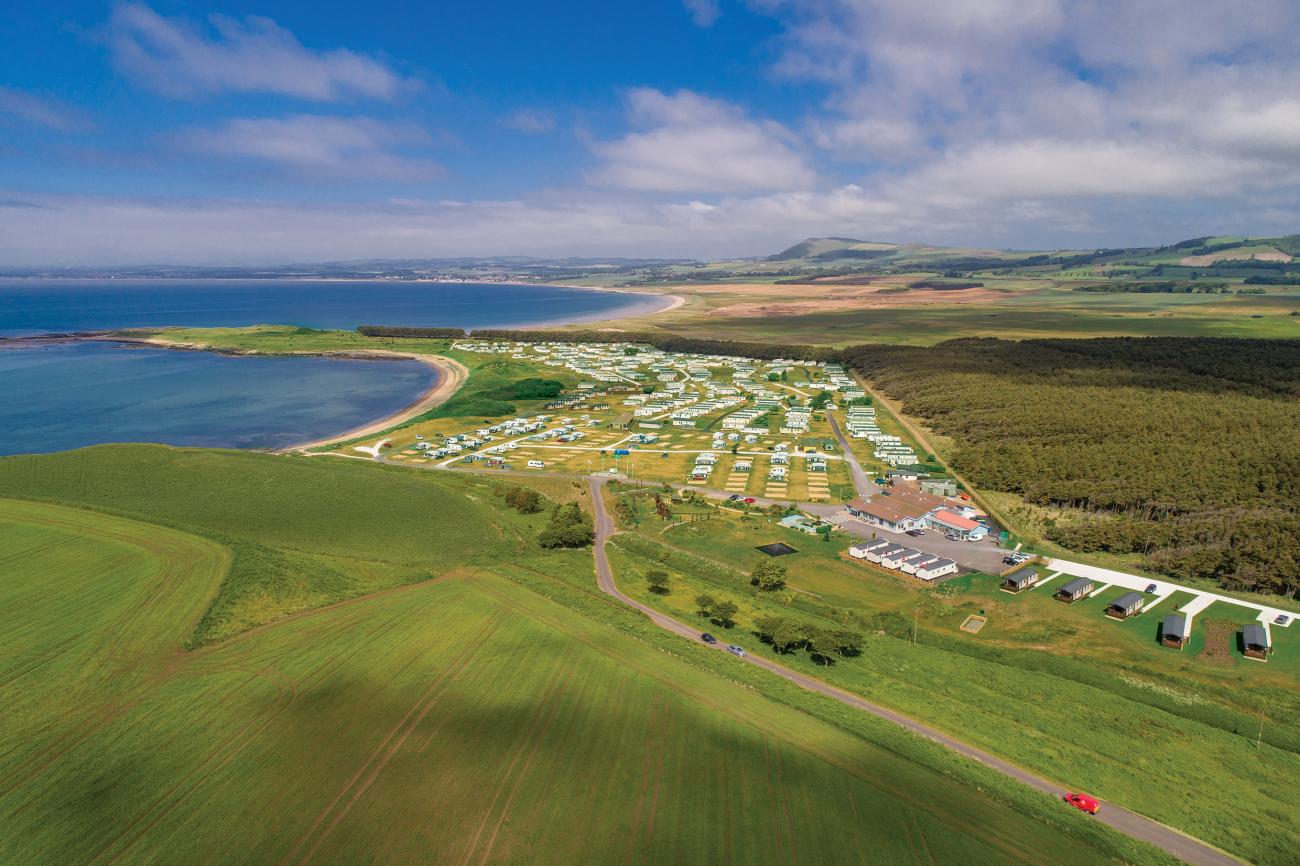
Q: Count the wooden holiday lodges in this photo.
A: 5